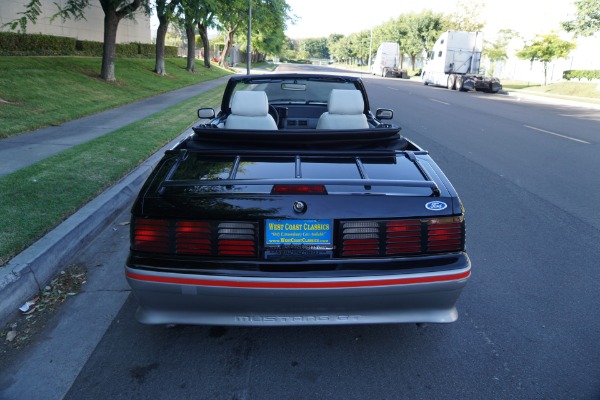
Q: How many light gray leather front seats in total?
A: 2